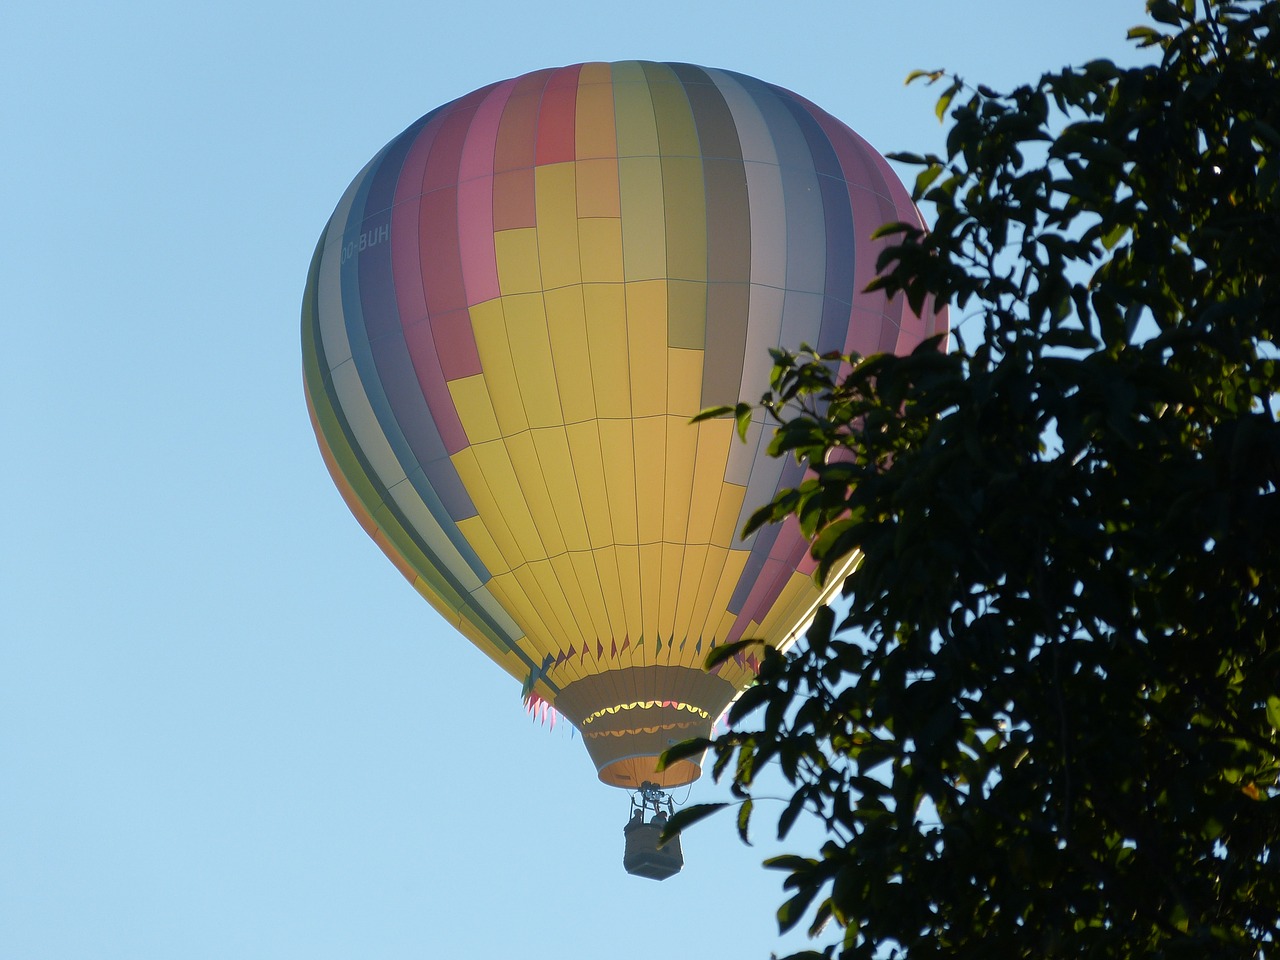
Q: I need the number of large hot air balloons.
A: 1